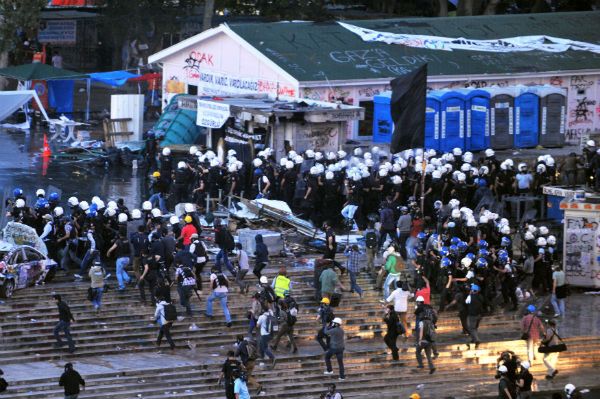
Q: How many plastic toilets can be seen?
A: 7